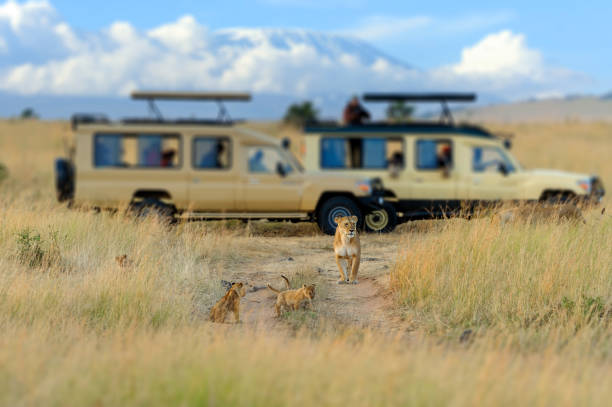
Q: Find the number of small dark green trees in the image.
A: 3